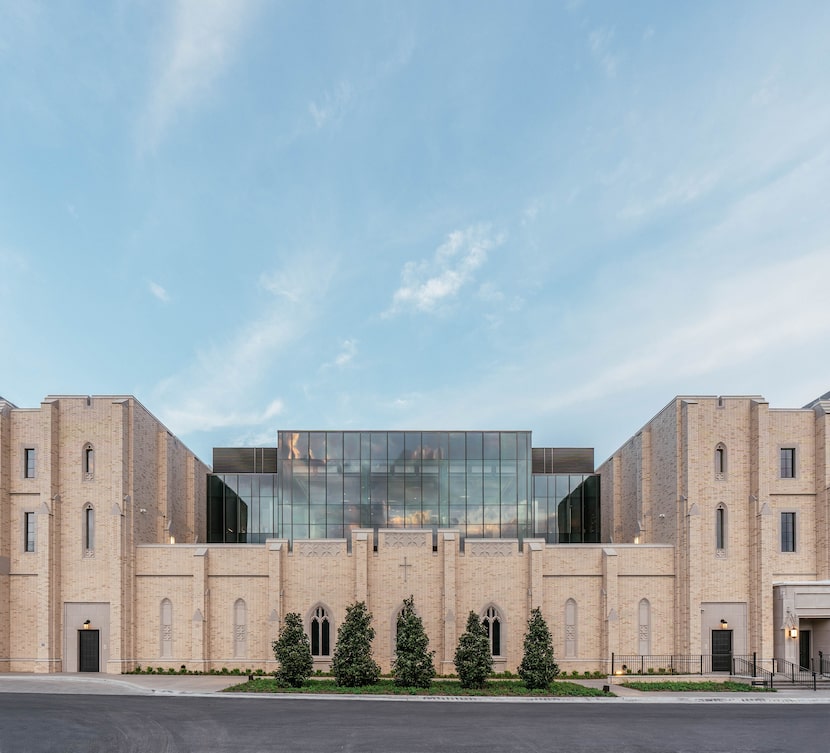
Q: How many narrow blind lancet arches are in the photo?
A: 4